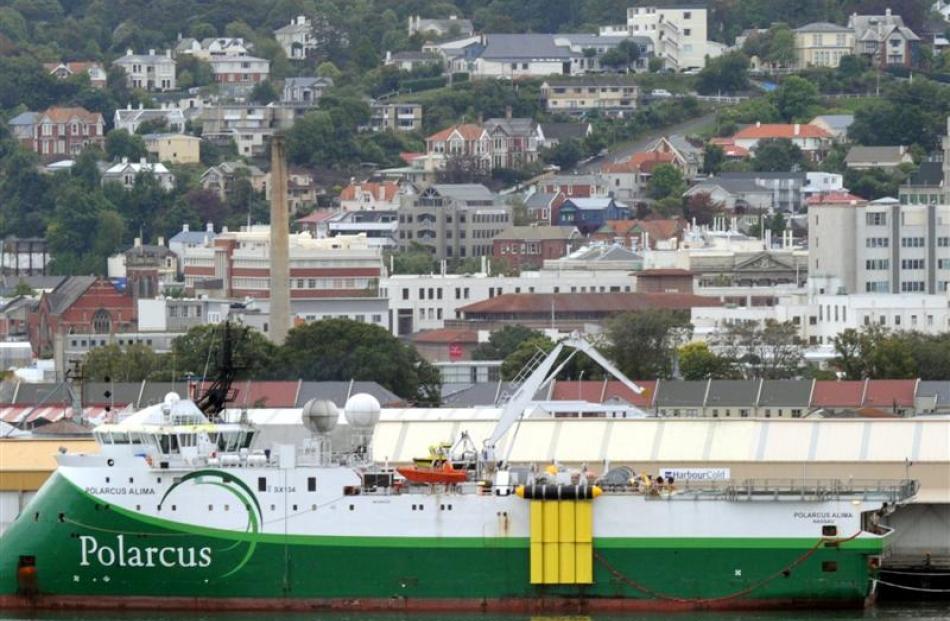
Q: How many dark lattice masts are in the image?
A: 1